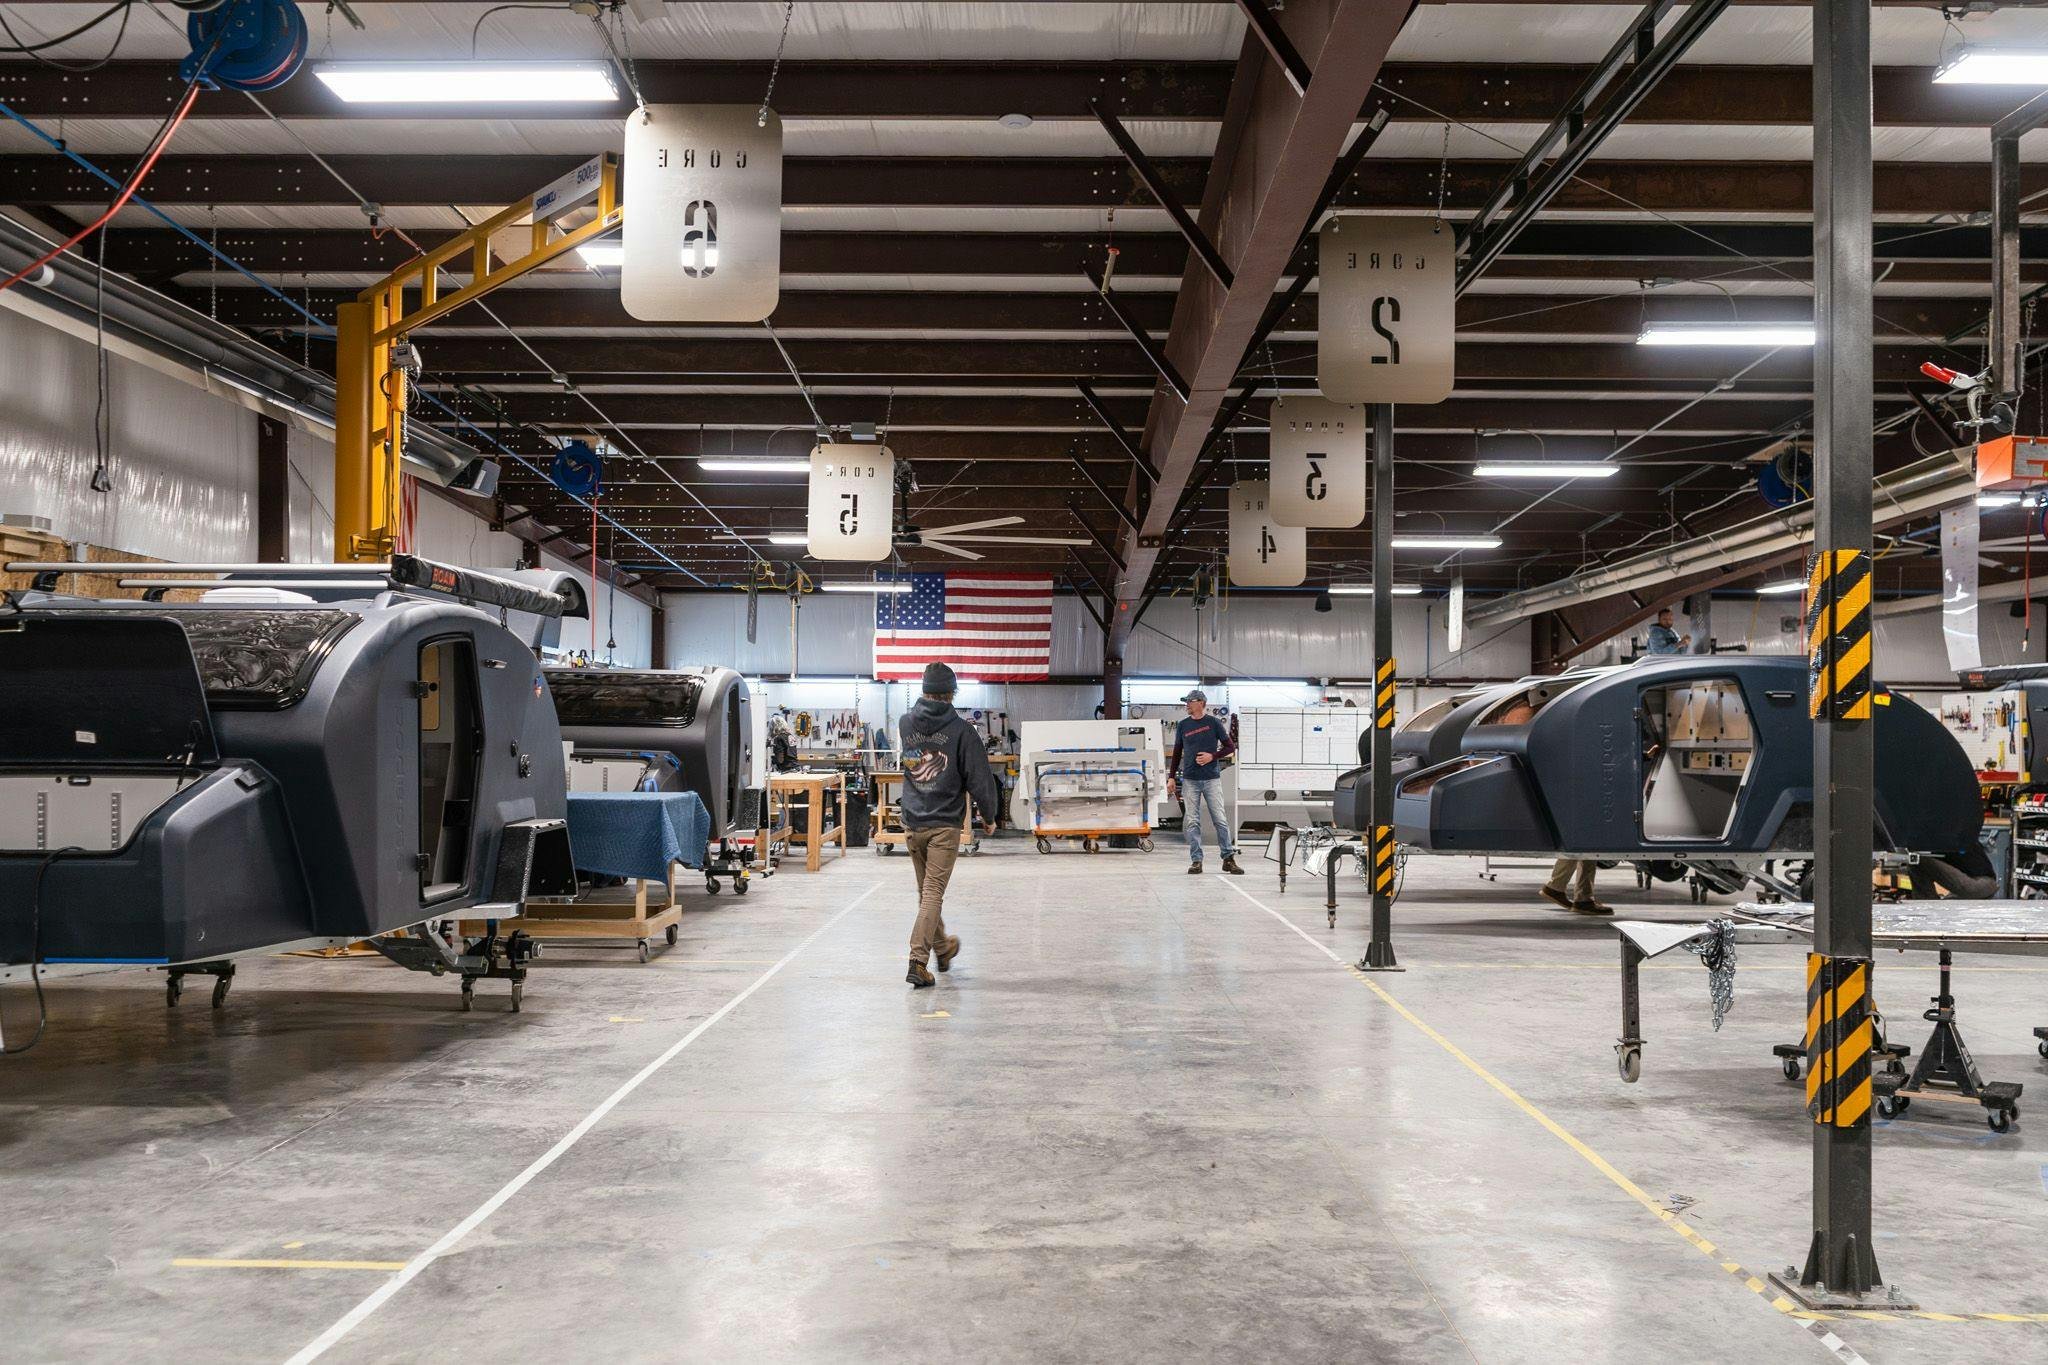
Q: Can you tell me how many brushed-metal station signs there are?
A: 5